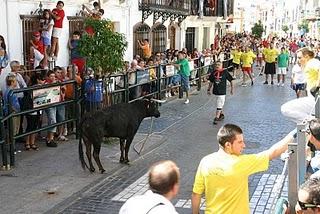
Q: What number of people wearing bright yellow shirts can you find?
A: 5